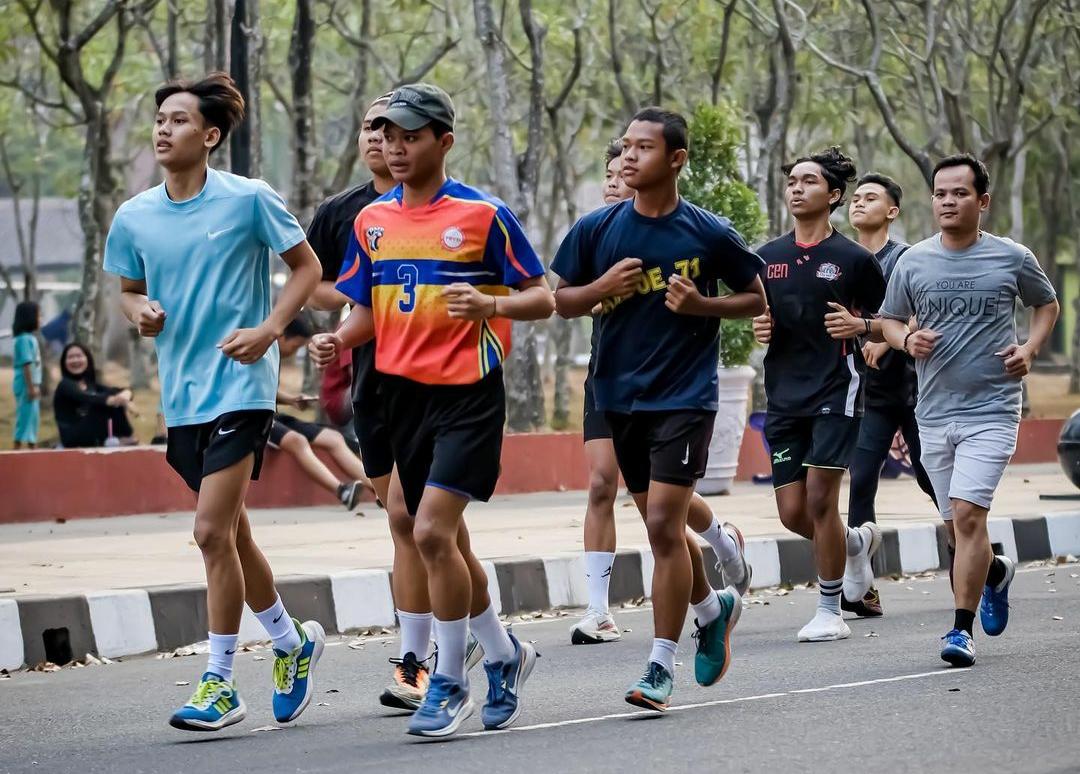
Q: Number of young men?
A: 8